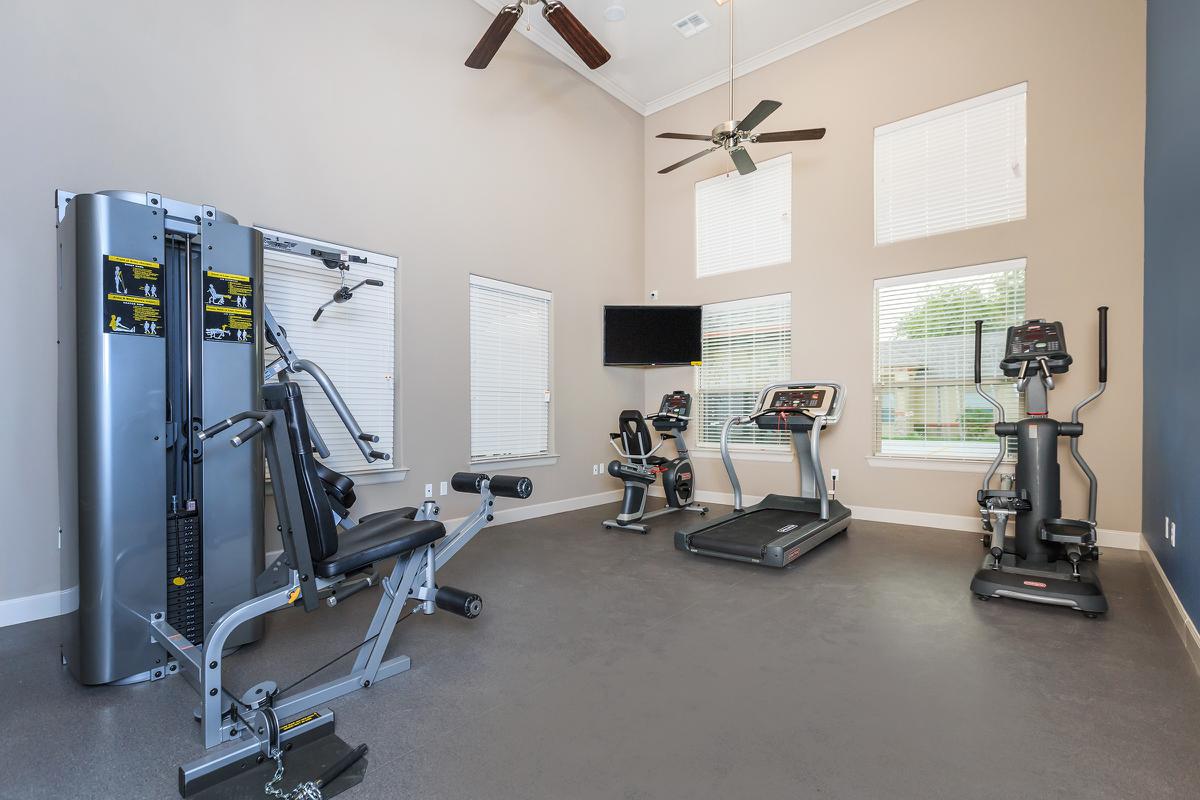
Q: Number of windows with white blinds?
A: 6